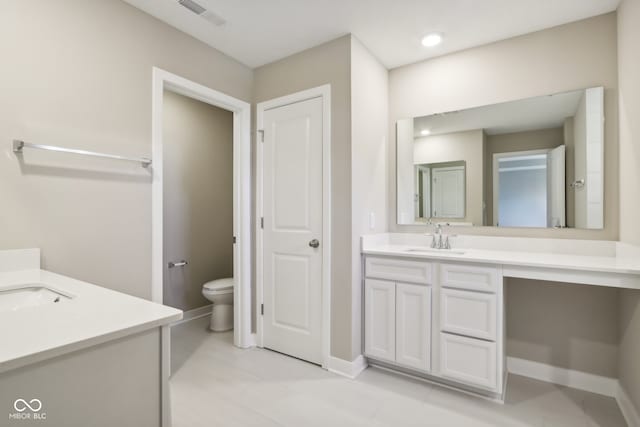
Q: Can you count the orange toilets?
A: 0